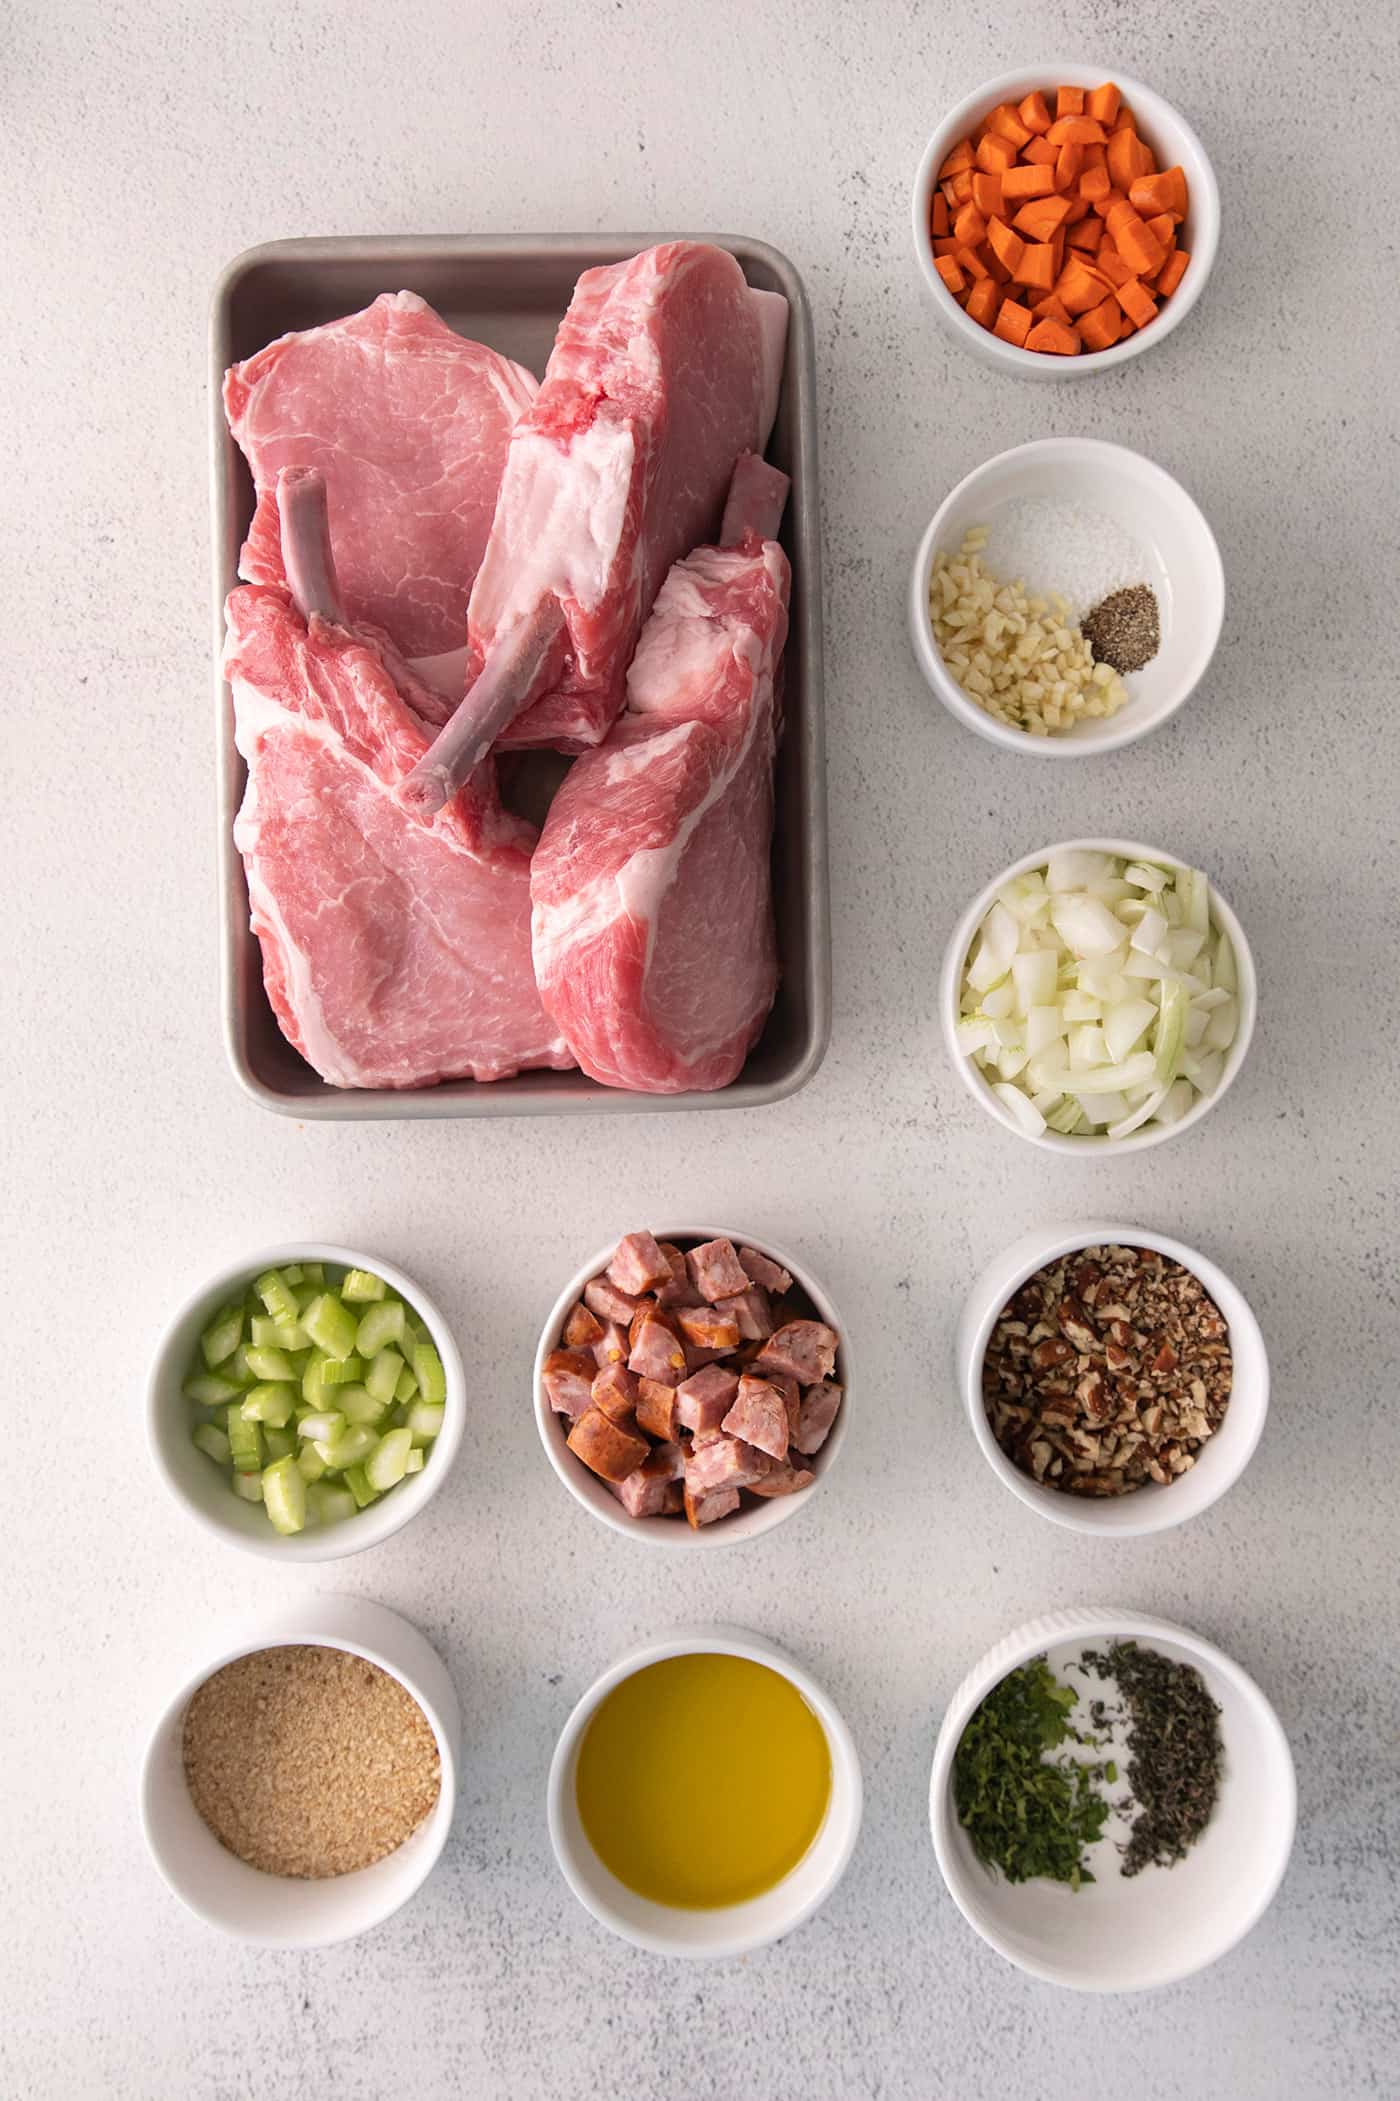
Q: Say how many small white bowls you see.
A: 9